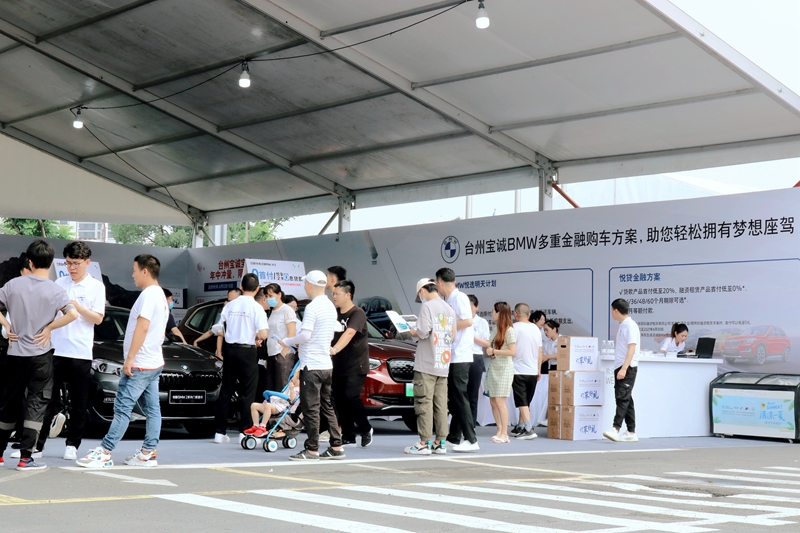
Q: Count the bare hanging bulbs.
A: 3